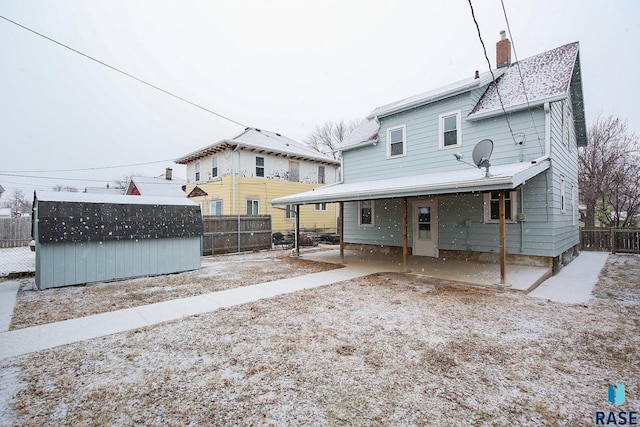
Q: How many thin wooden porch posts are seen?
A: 4